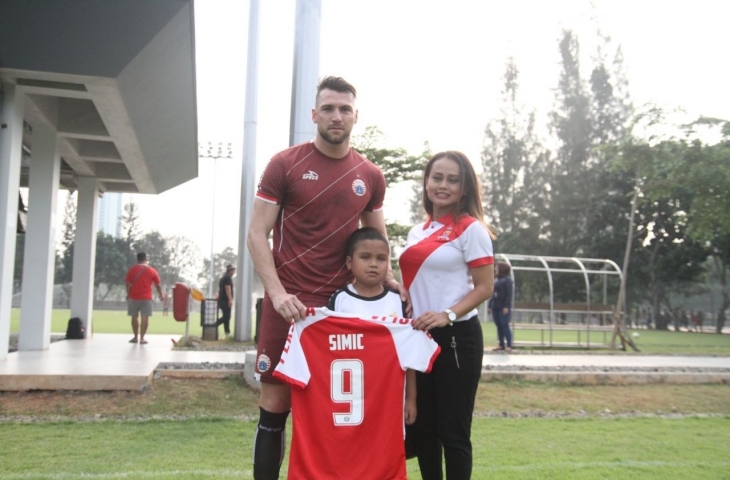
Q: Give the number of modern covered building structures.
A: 1